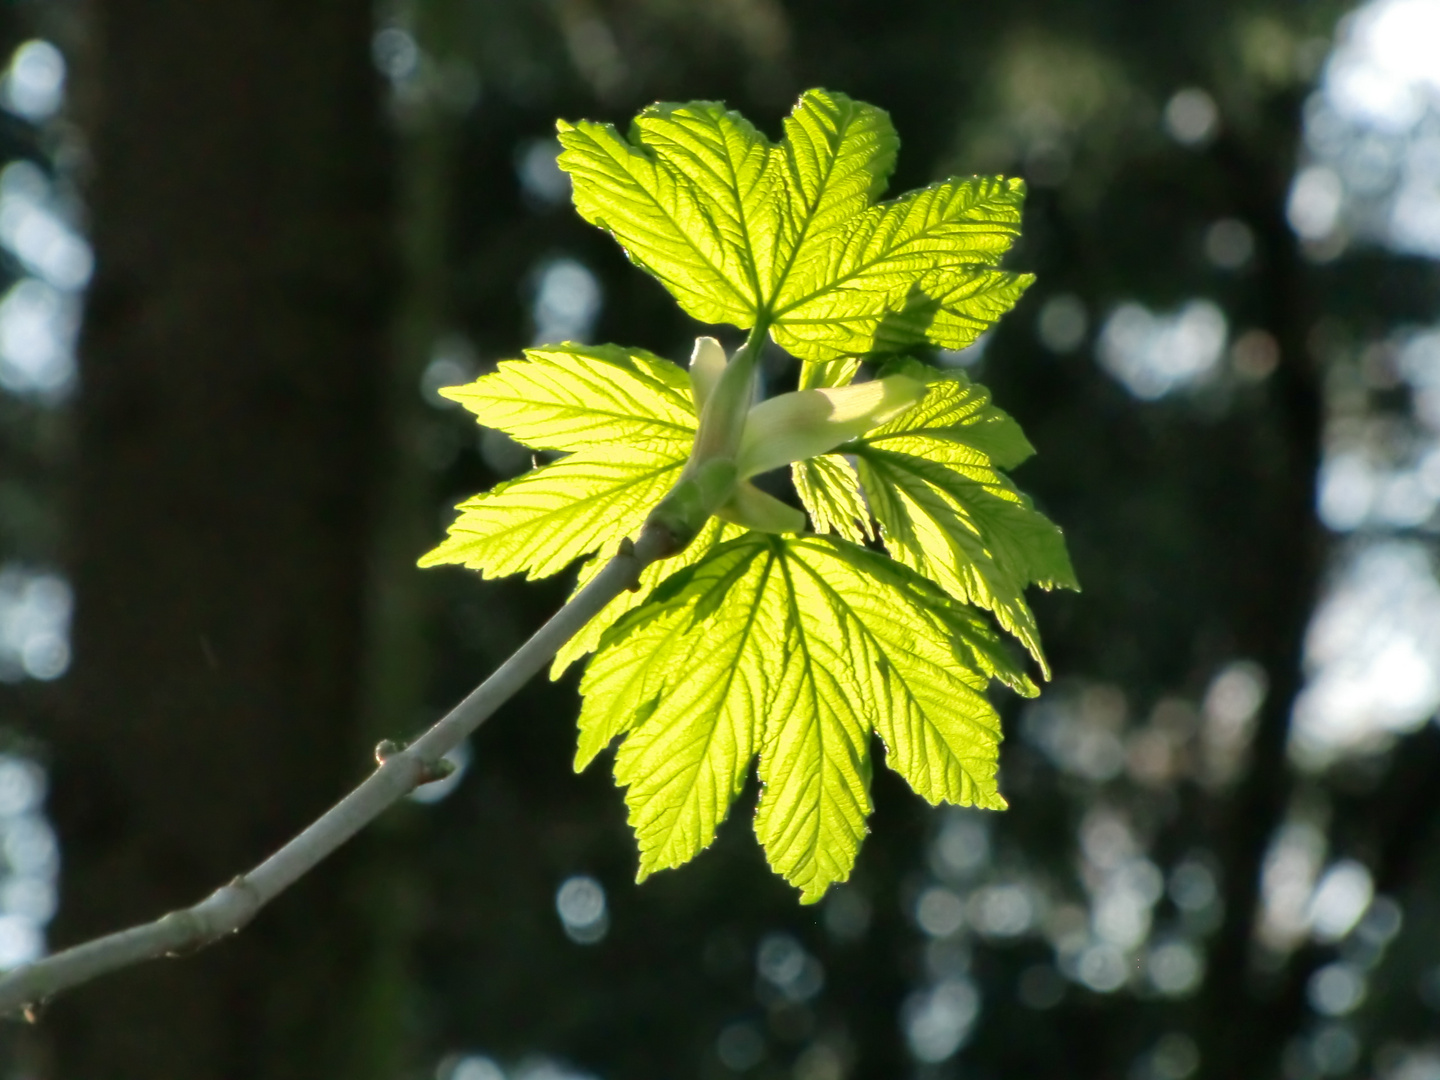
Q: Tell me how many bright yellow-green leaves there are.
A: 4